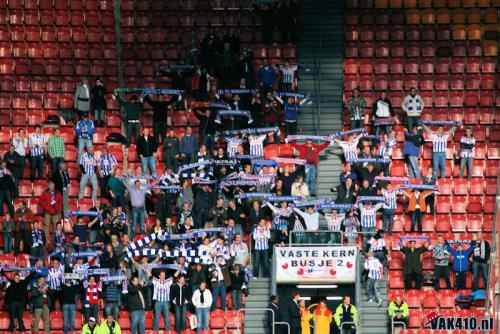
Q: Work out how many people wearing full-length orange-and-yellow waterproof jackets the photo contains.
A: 2